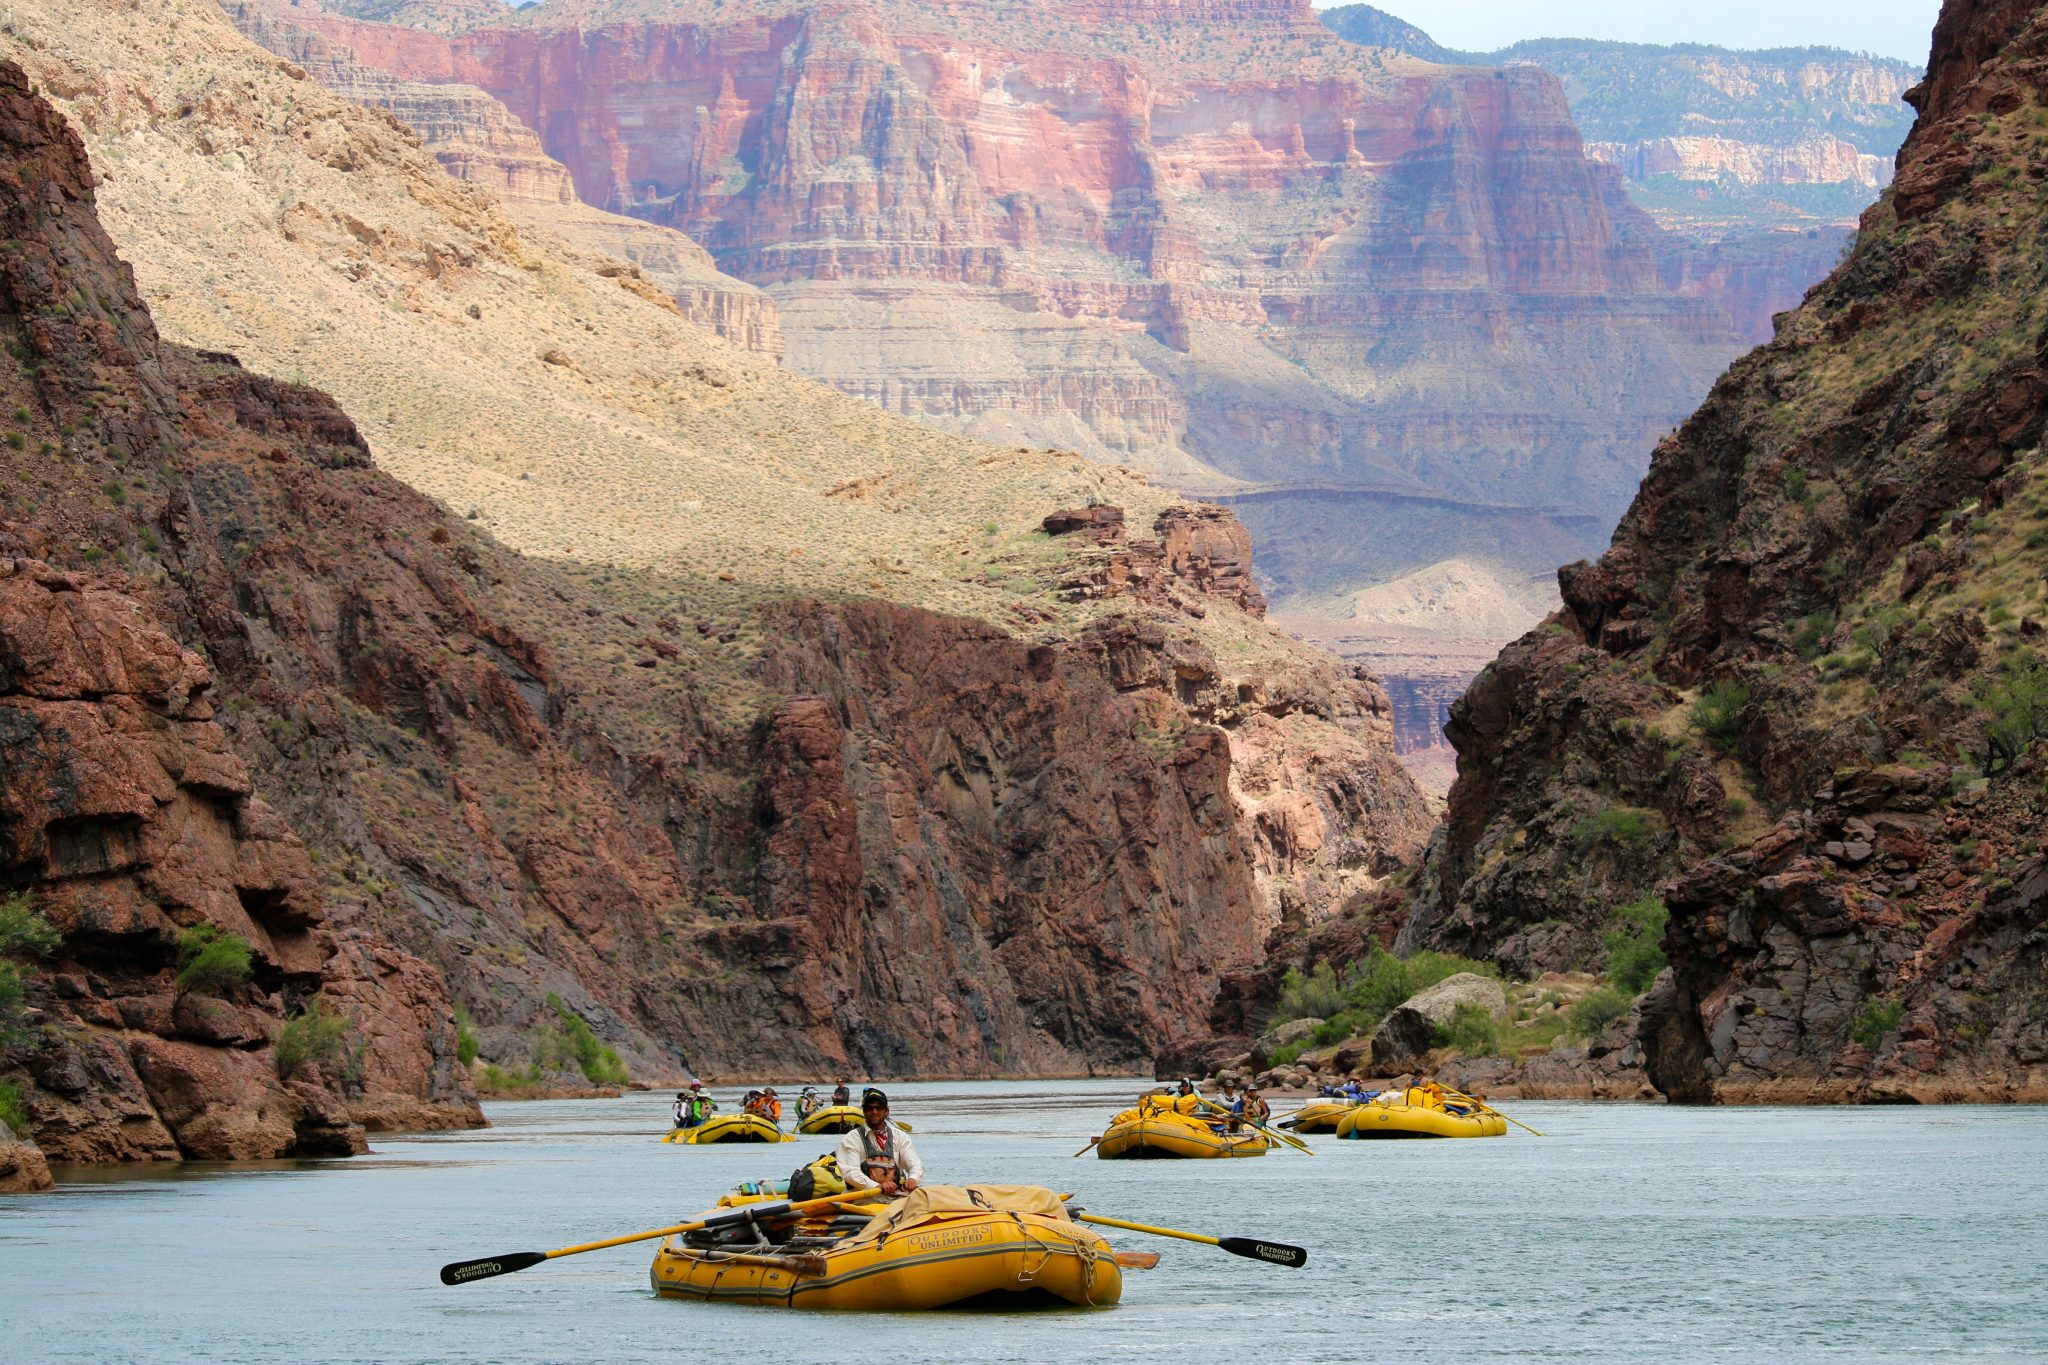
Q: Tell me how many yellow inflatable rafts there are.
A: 6